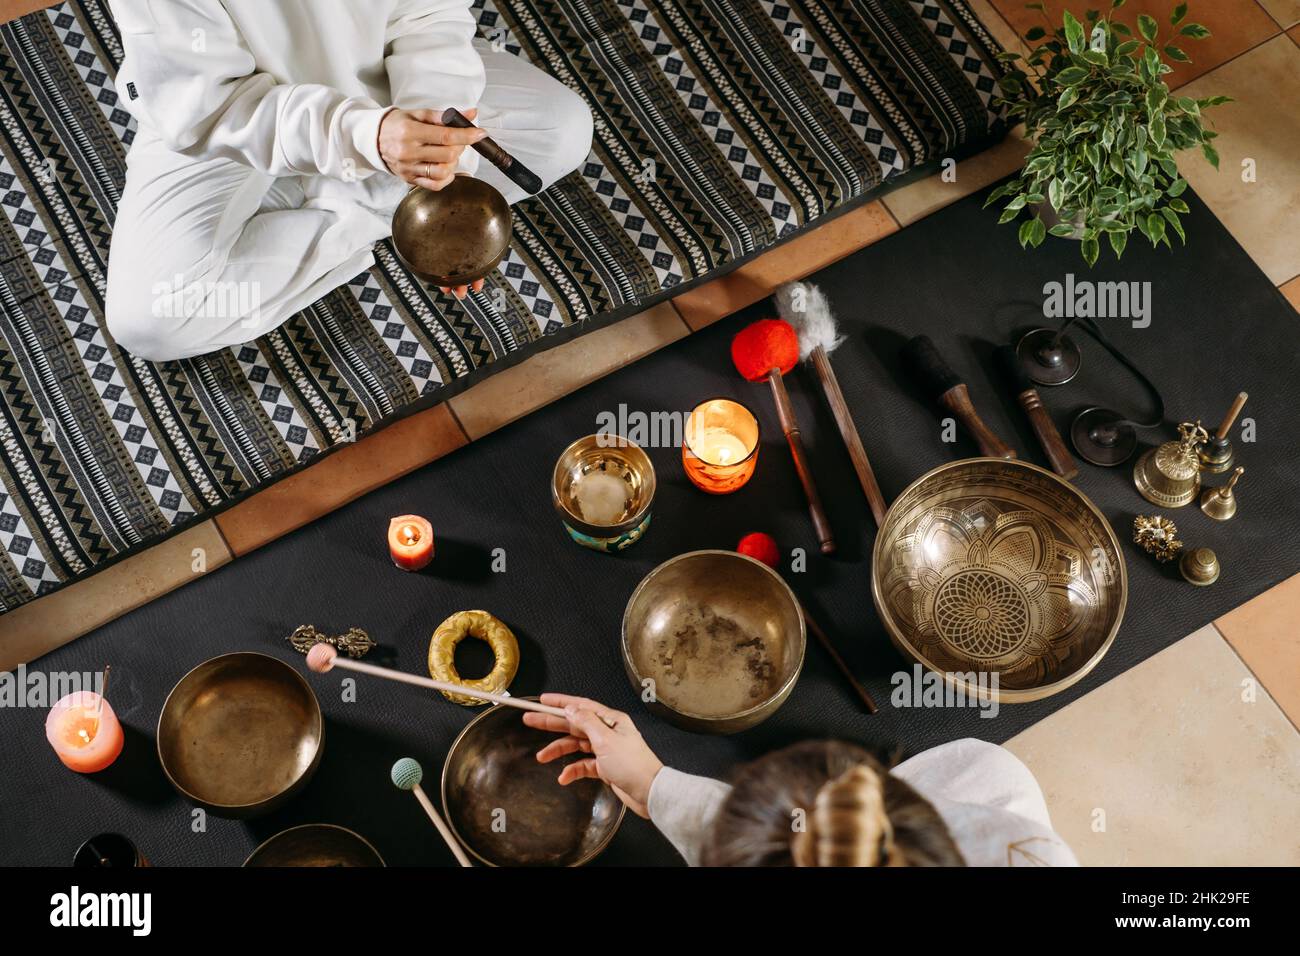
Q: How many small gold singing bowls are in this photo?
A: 1